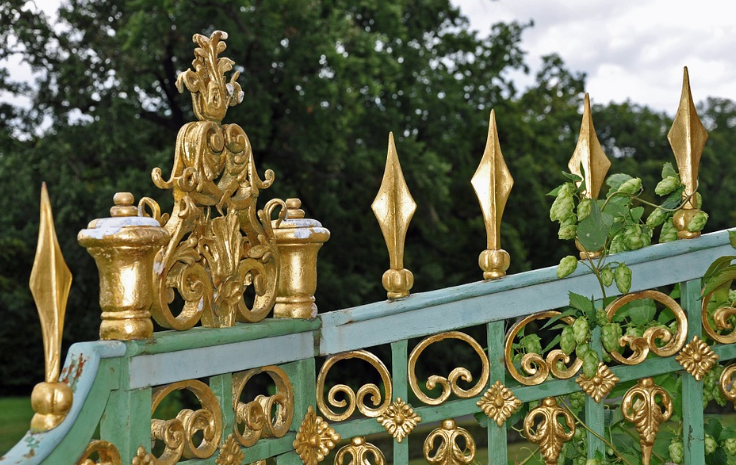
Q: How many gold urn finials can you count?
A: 2